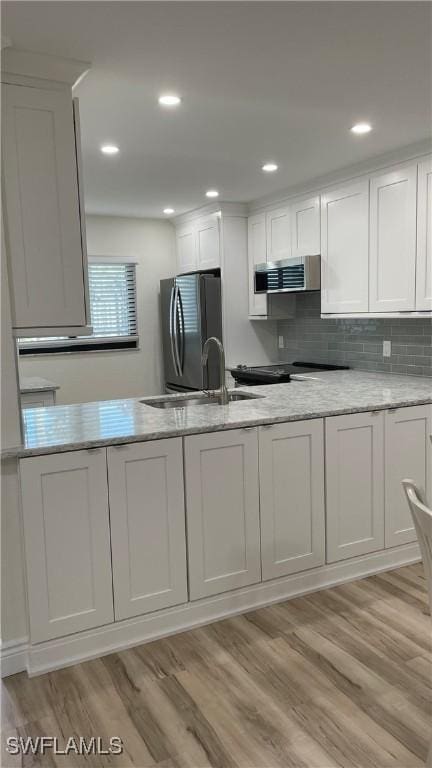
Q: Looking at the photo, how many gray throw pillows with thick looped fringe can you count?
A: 0